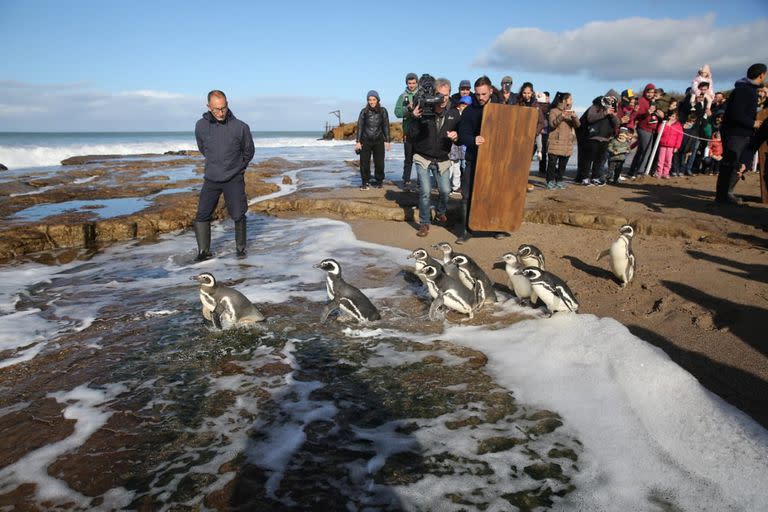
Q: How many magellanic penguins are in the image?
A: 10